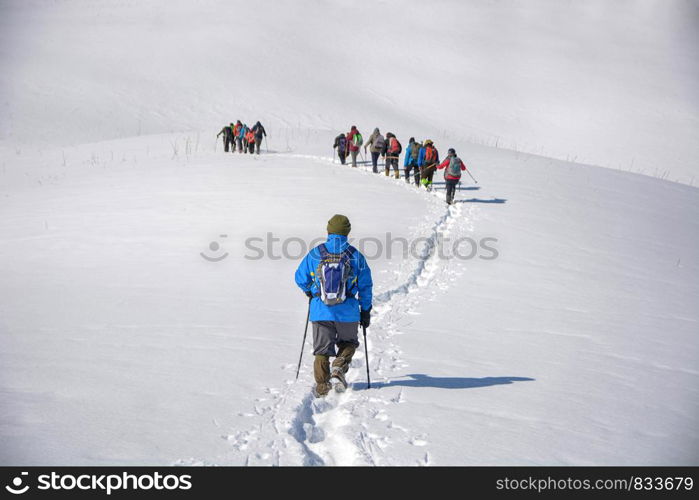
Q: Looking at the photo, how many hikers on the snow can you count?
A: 14